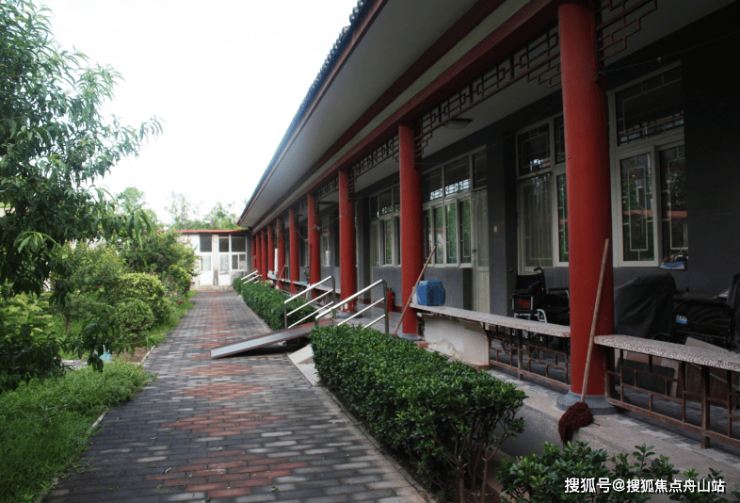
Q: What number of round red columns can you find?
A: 10